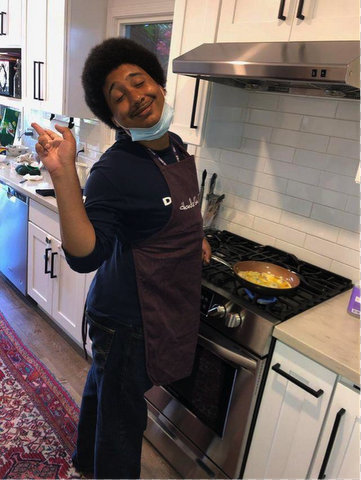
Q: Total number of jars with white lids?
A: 0